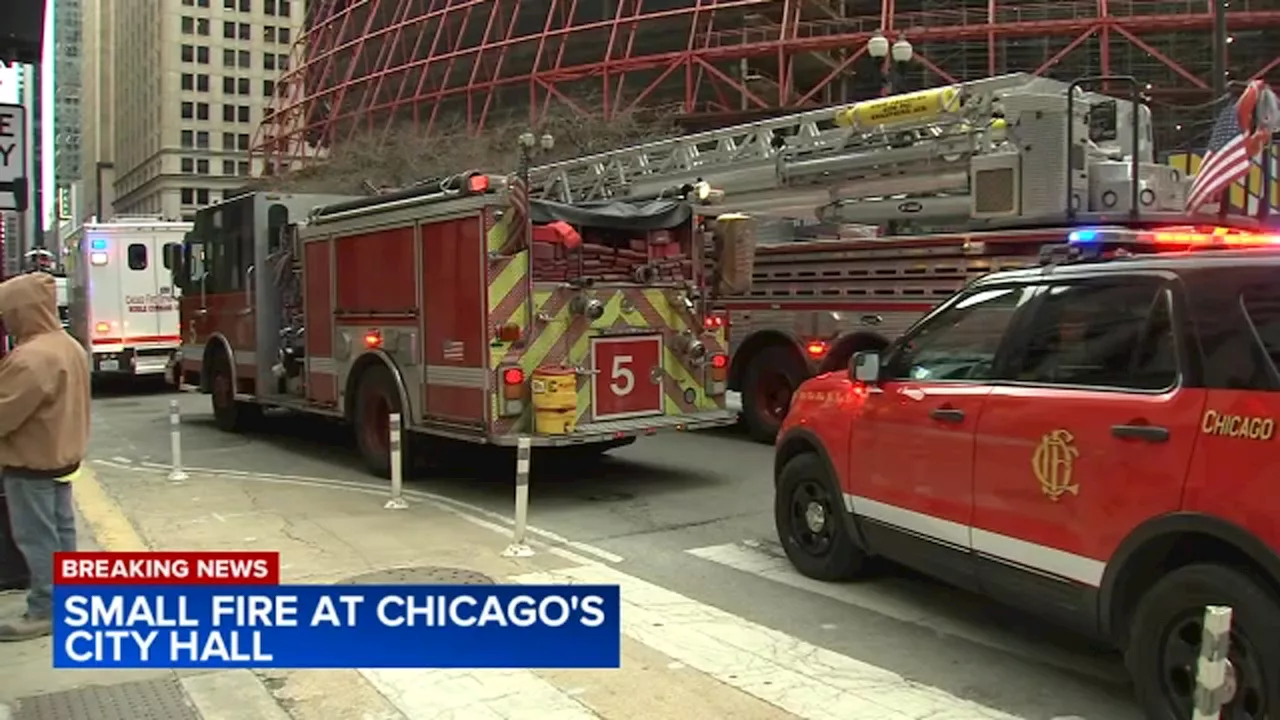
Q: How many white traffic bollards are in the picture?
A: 4